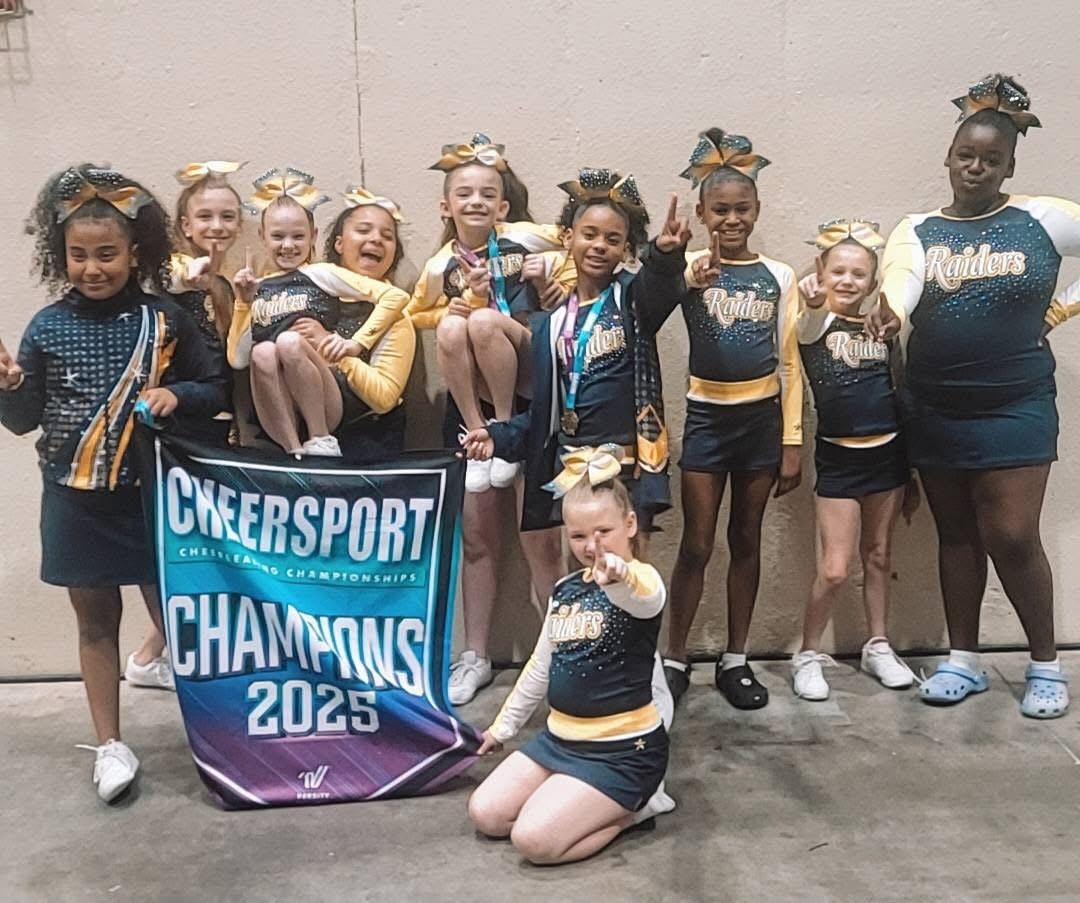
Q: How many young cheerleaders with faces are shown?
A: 10